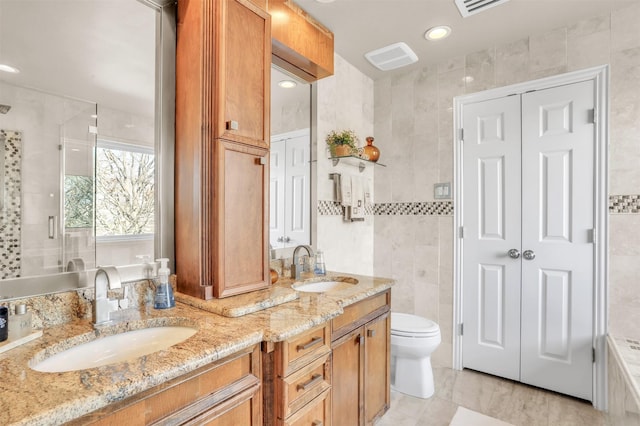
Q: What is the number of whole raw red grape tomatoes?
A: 0